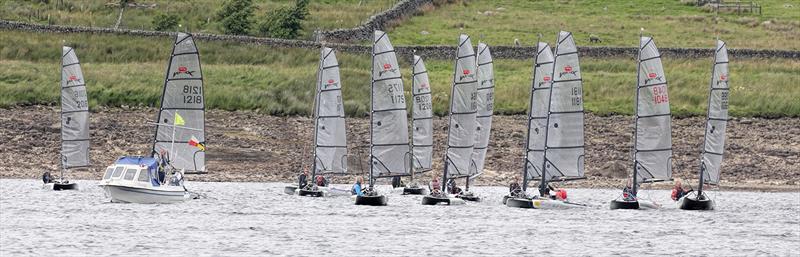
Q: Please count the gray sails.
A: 11